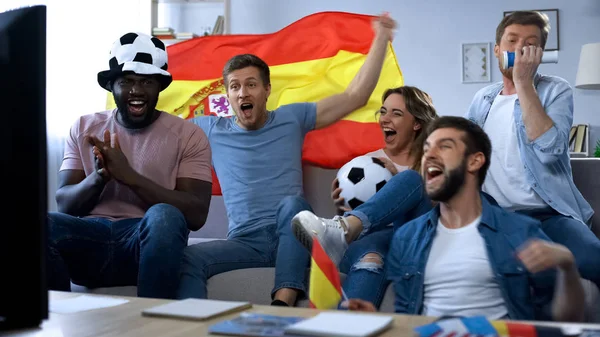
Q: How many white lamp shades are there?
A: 1